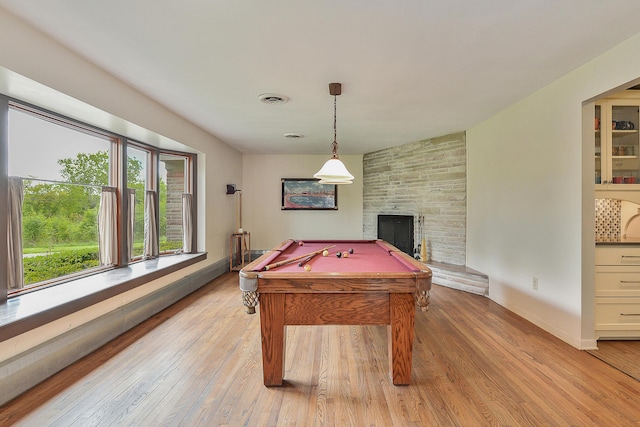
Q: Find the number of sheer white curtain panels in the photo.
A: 5